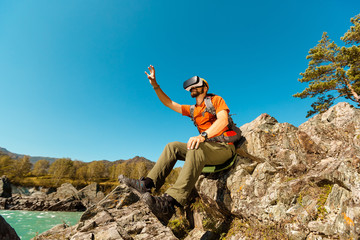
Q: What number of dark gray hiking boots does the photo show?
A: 2